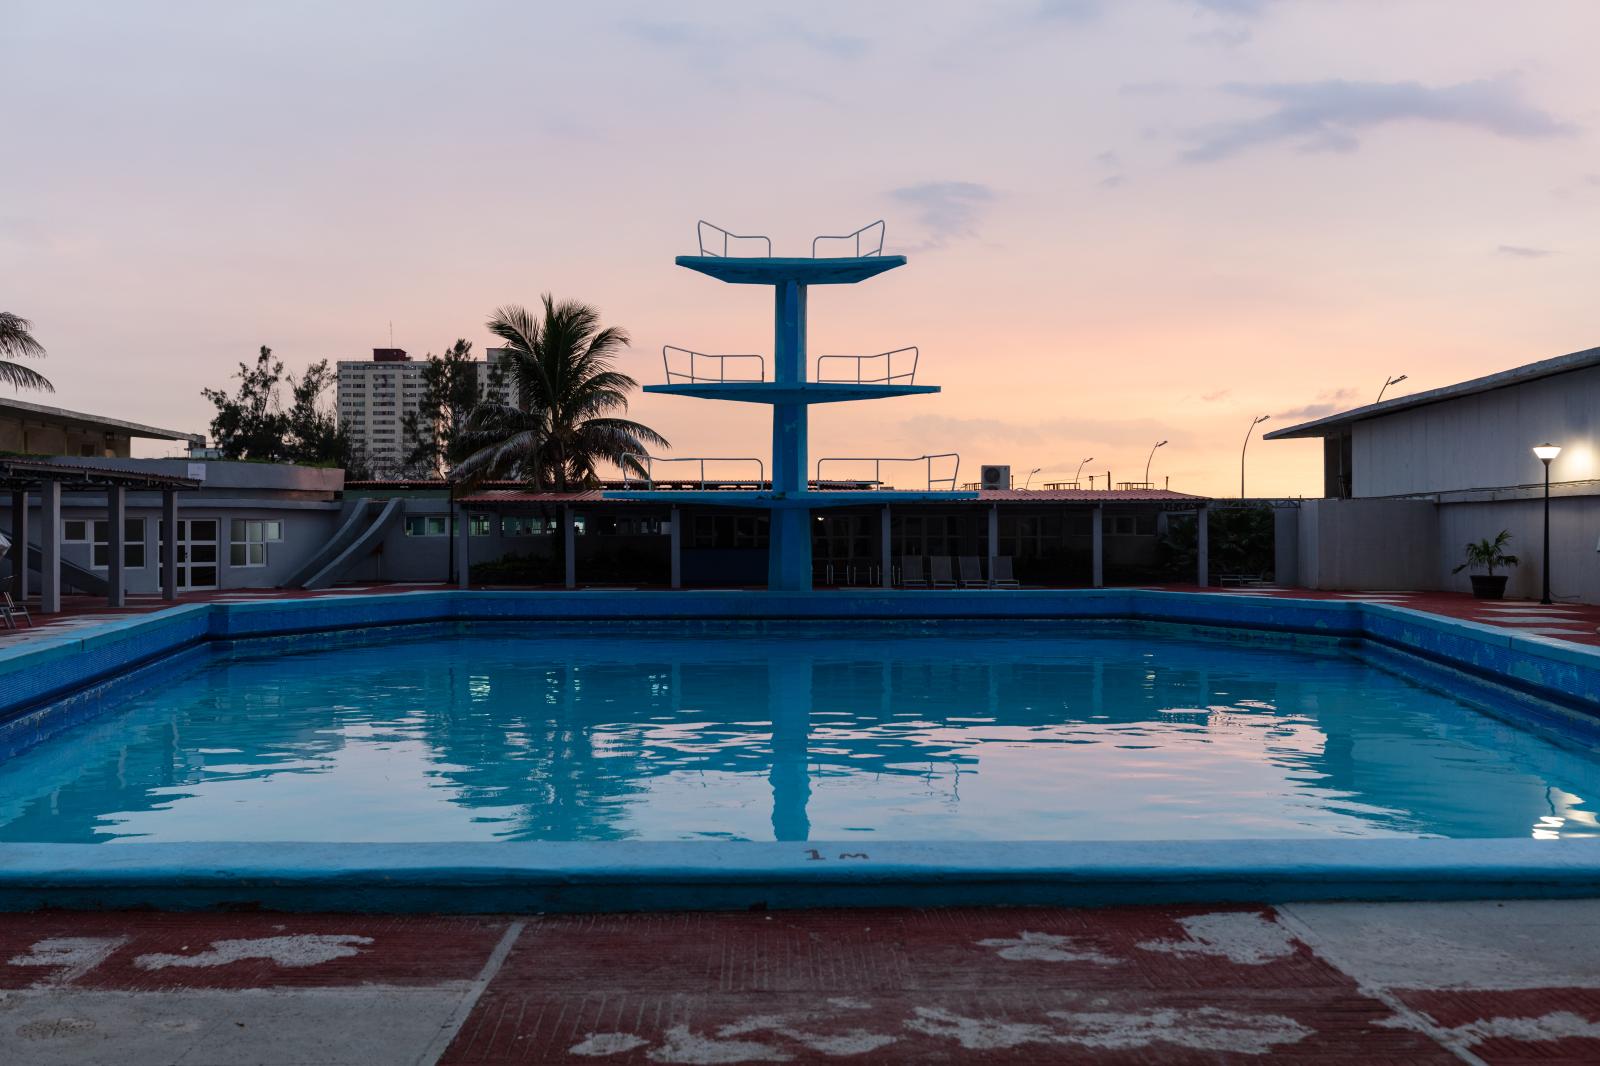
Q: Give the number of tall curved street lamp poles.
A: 5